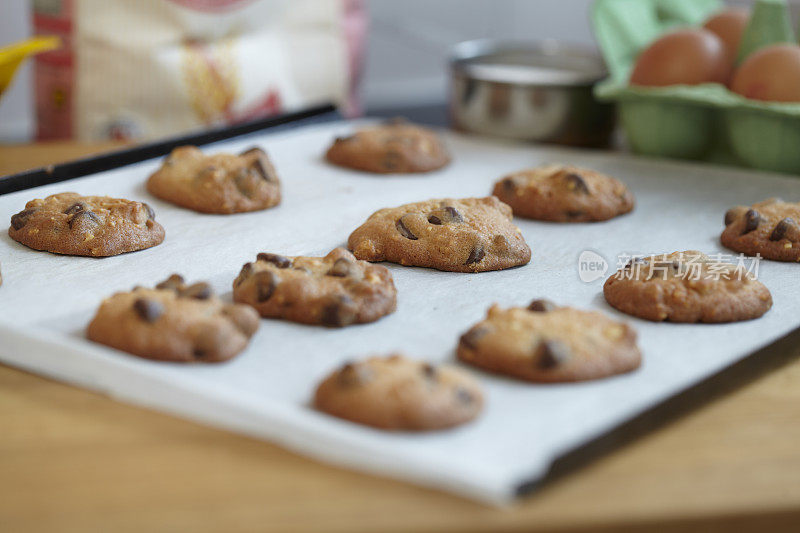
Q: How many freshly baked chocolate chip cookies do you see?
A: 11